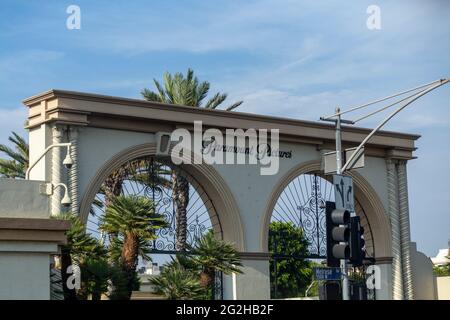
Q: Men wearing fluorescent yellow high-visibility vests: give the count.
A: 0